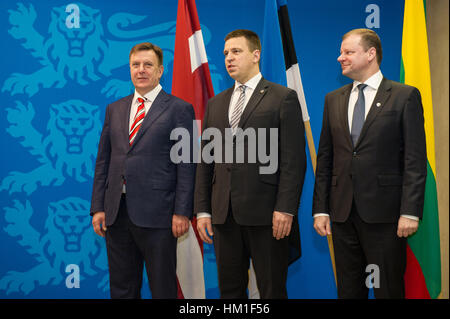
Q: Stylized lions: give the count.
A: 3